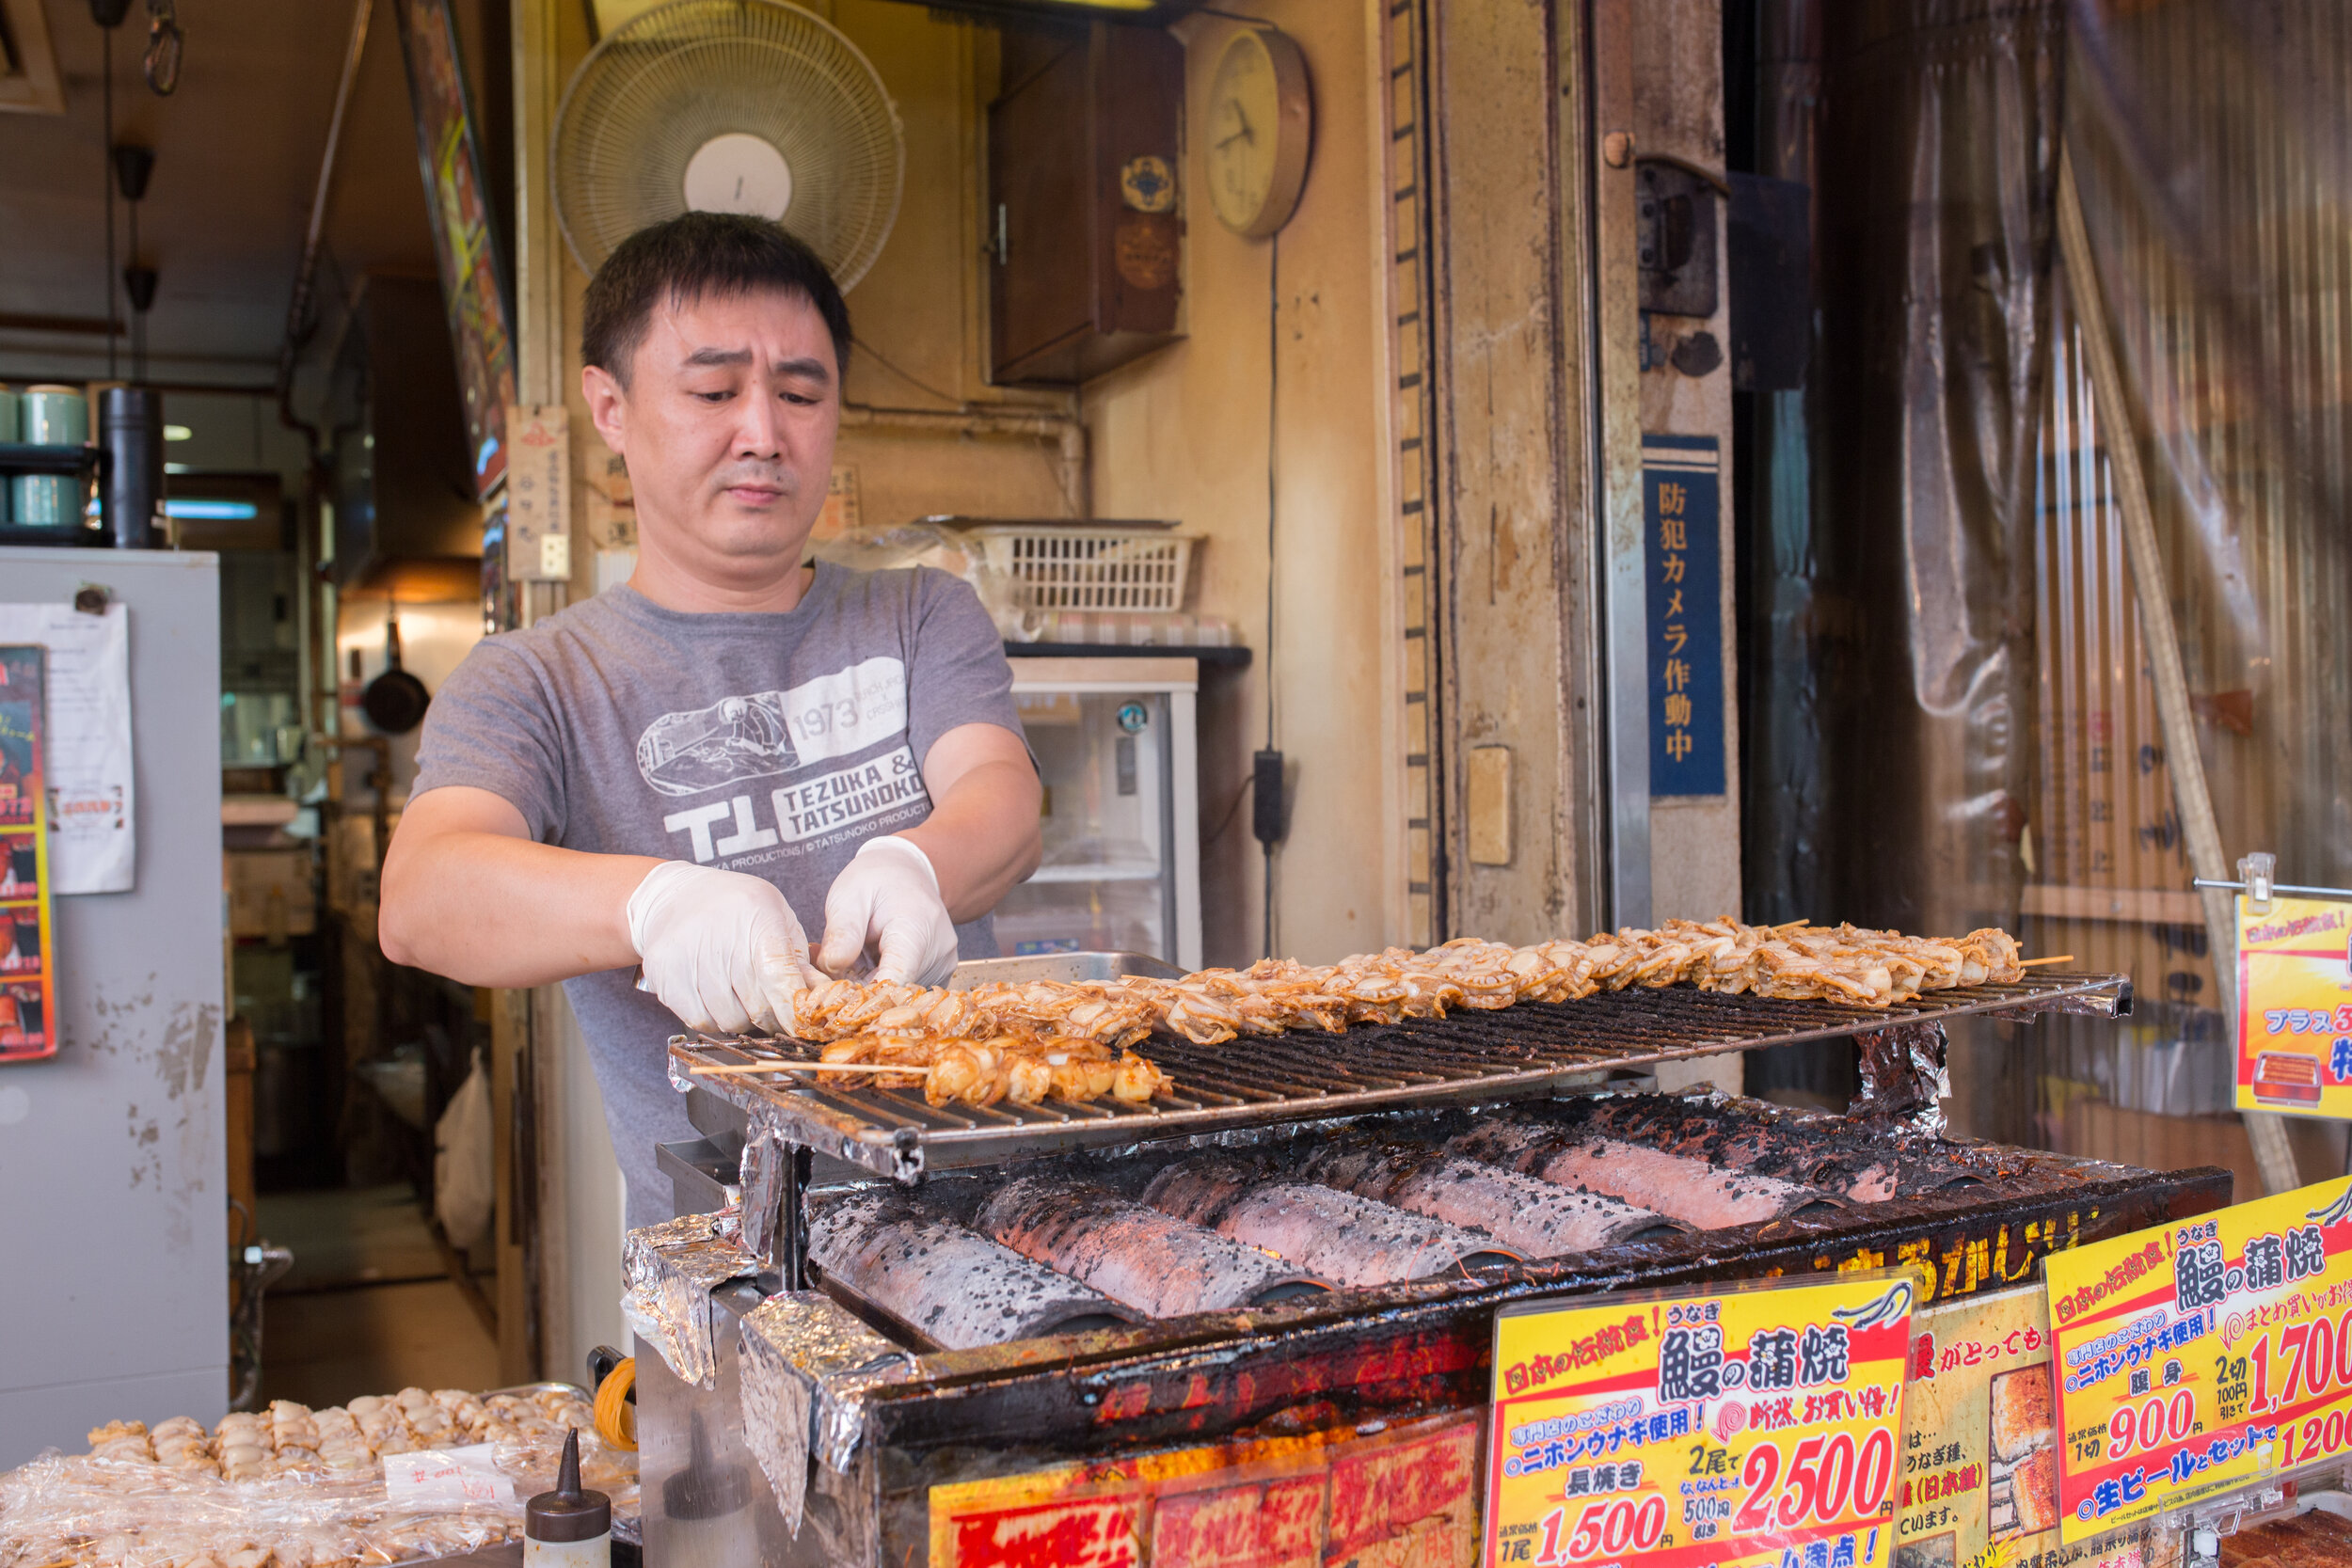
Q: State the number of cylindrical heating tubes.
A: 6